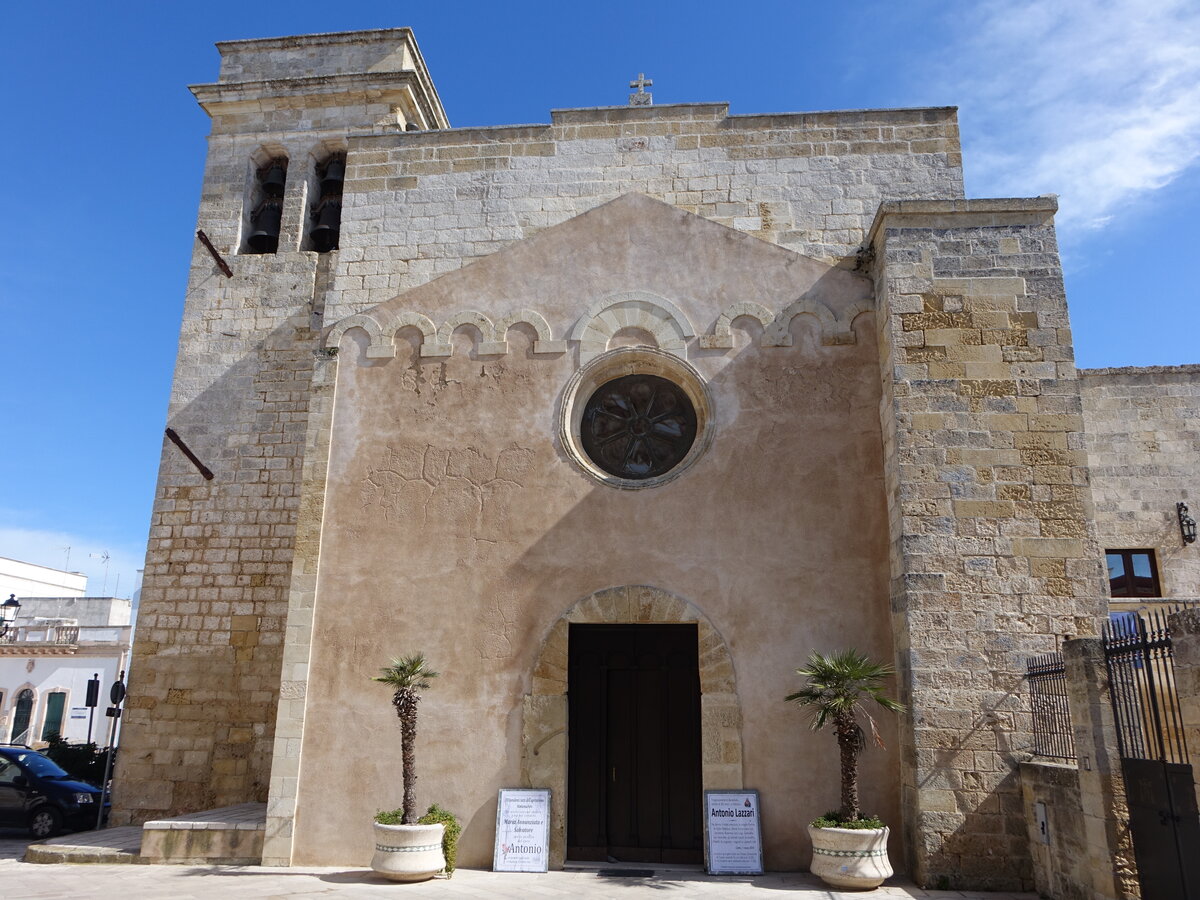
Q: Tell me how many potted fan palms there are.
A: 2